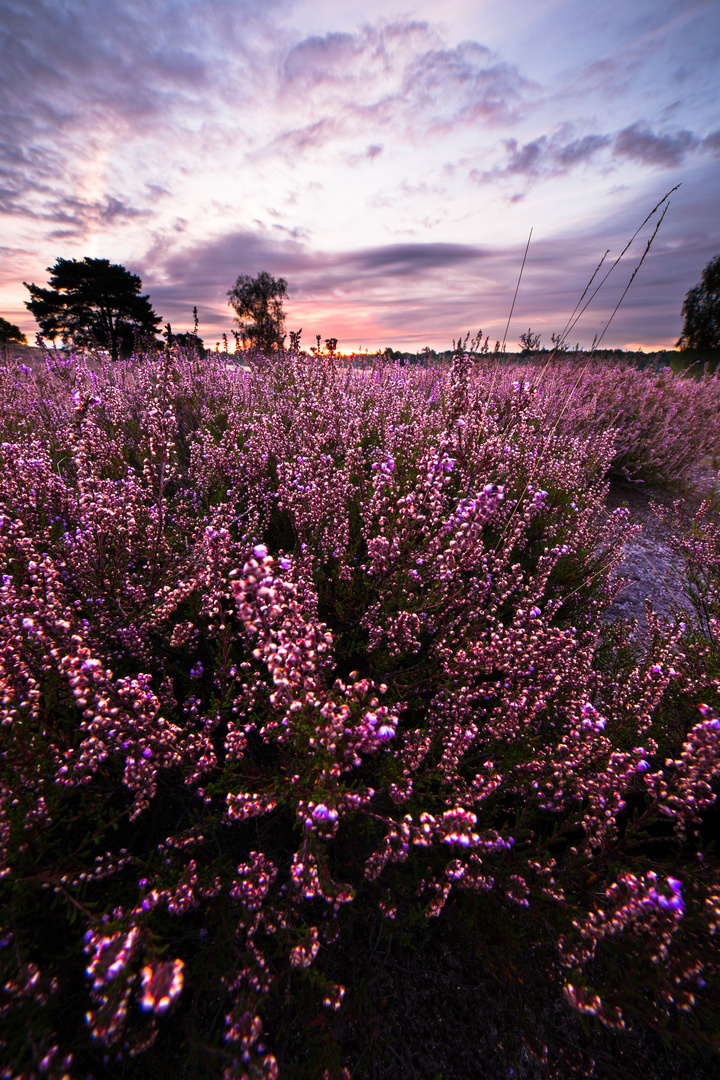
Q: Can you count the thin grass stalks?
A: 4